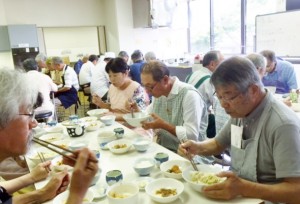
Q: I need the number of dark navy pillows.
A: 0